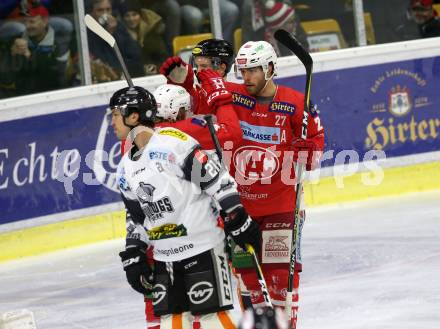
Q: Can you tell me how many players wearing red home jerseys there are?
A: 3